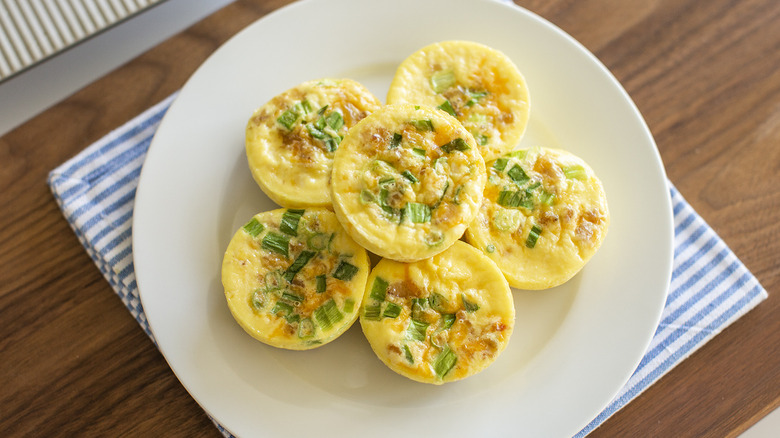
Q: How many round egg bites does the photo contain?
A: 6